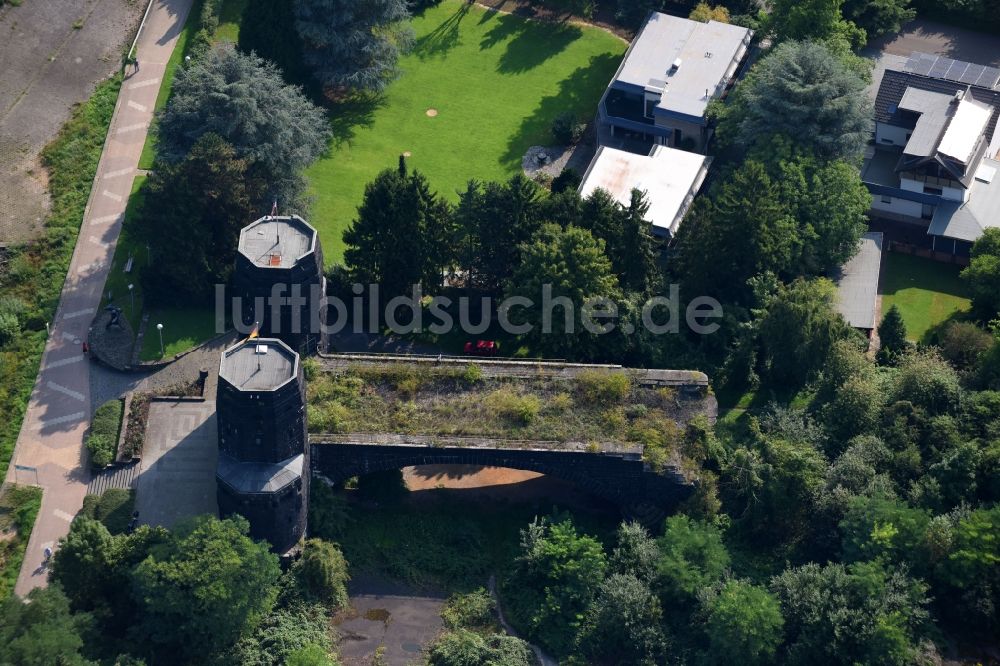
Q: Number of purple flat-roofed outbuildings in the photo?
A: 0